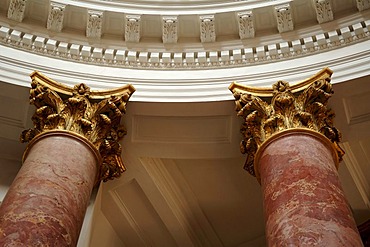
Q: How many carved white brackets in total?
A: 10